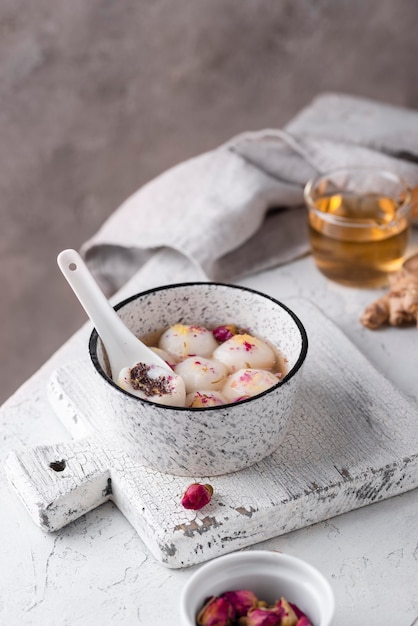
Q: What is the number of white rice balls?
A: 7